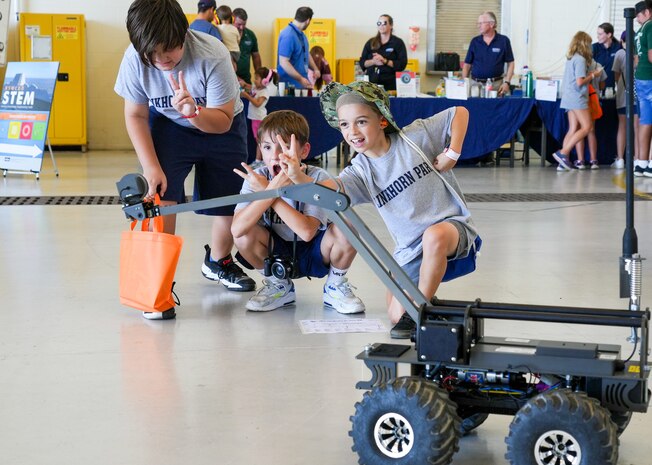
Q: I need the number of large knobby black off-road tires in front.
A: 2